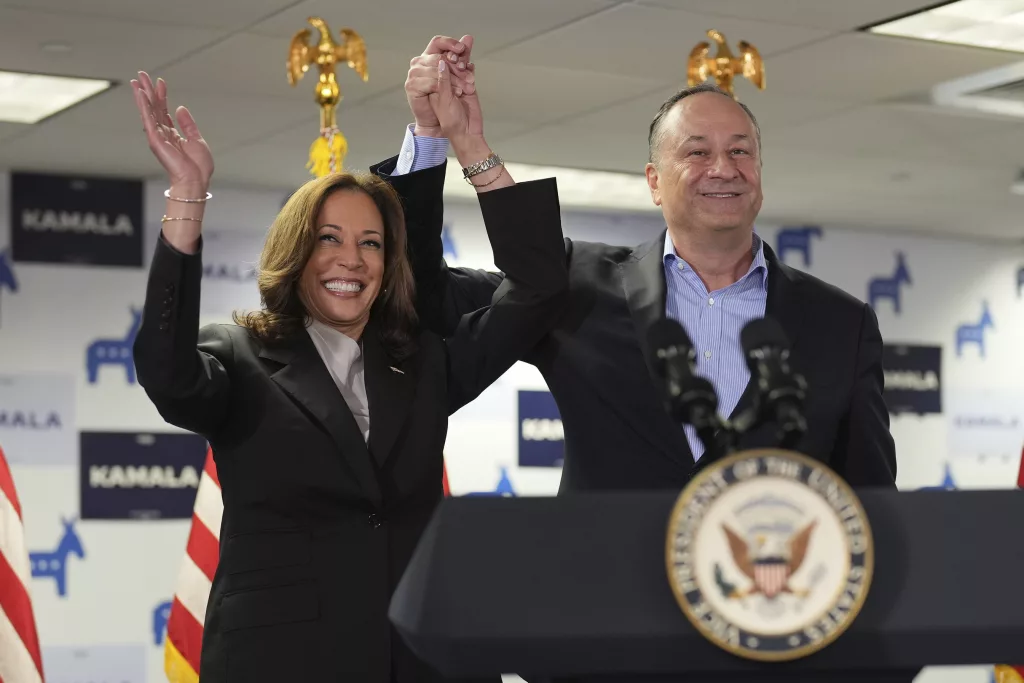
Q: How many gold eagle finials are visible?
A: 2